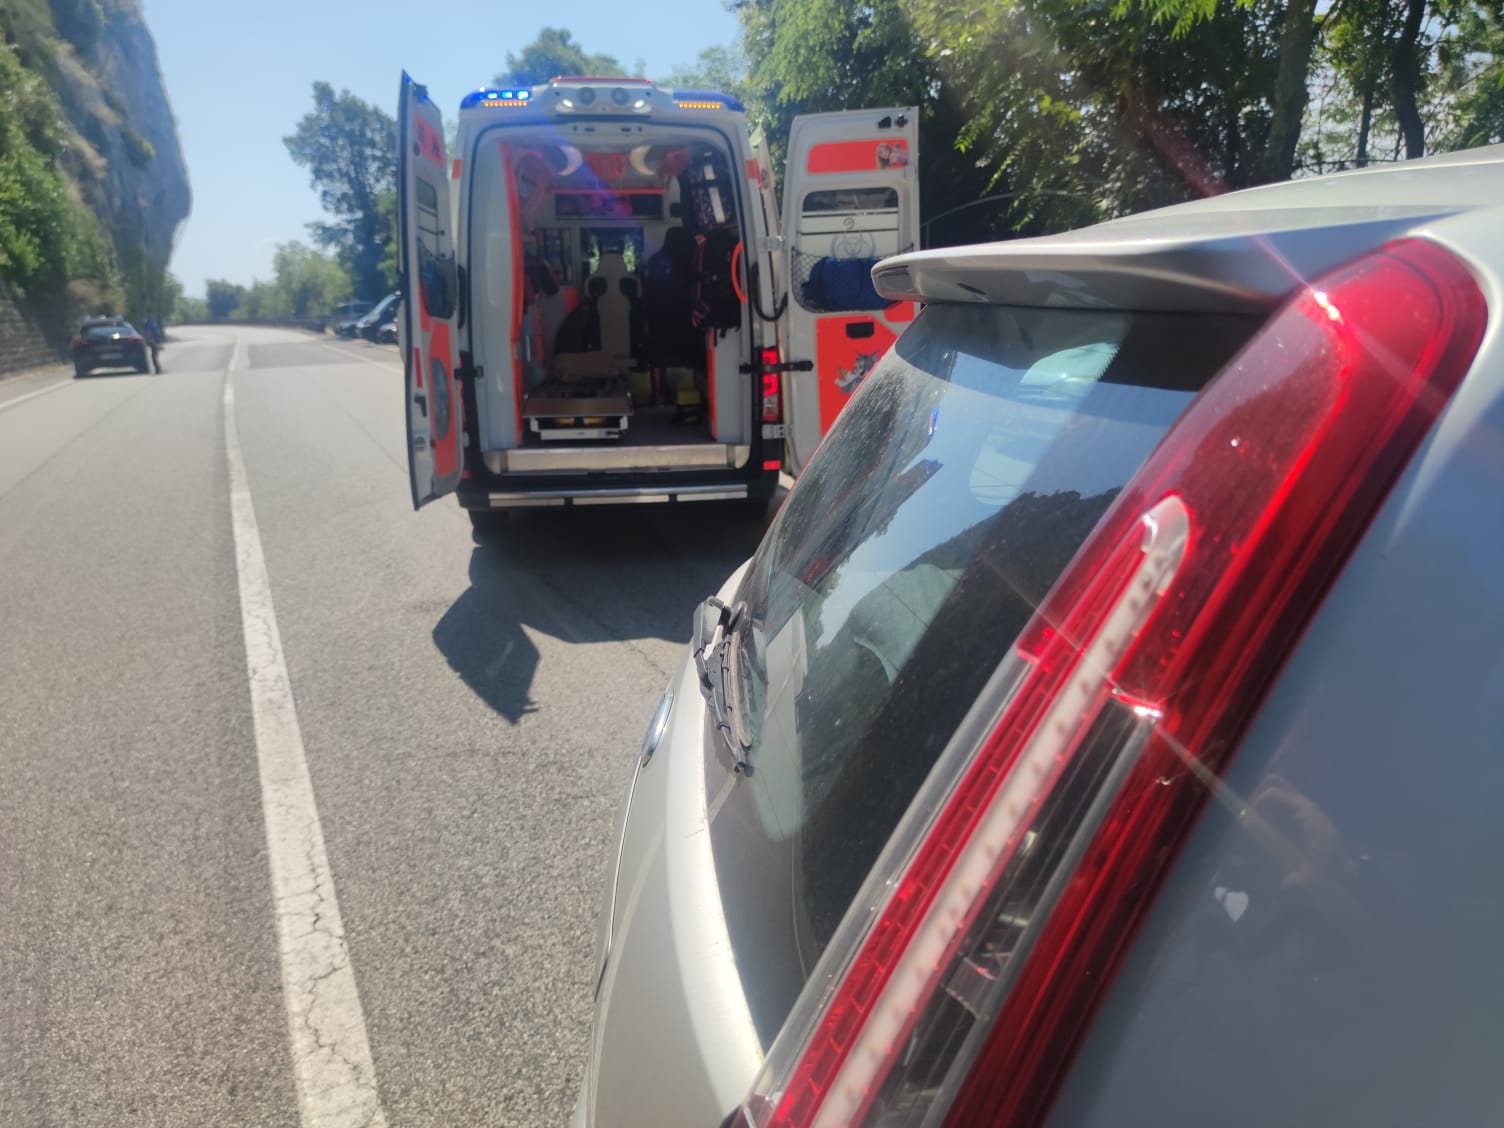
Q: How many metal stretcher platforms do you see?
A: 1